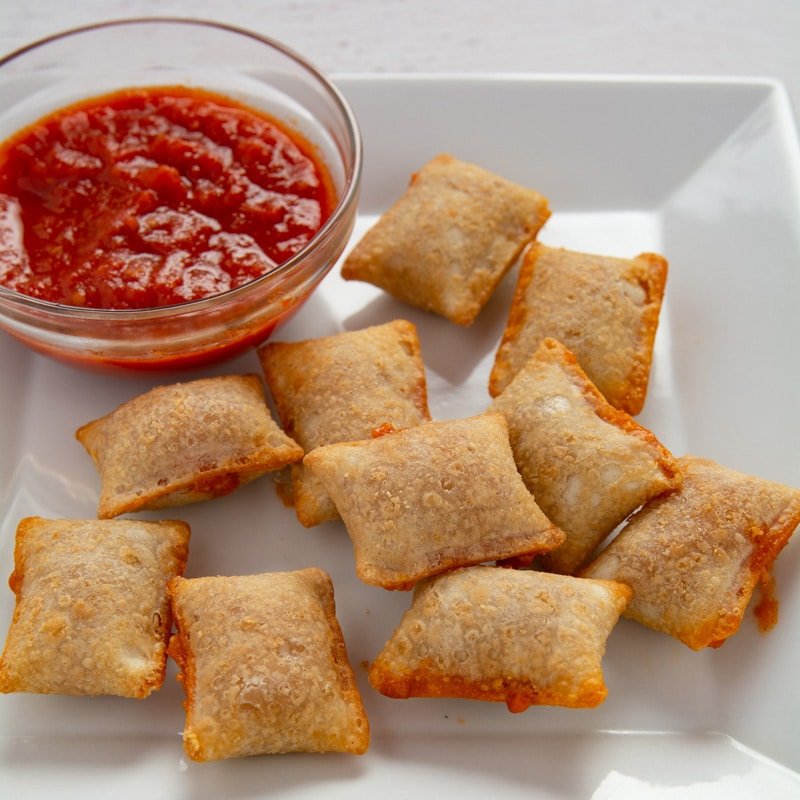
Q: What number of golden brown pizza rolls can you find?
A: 10